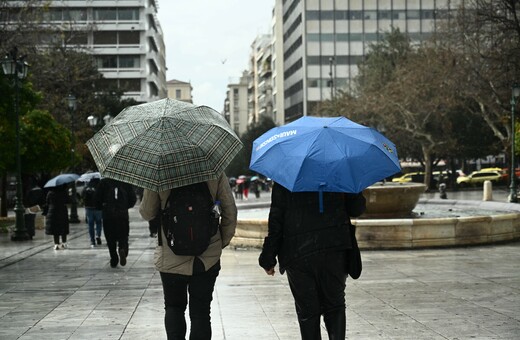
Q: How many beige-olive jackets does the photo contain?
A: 1